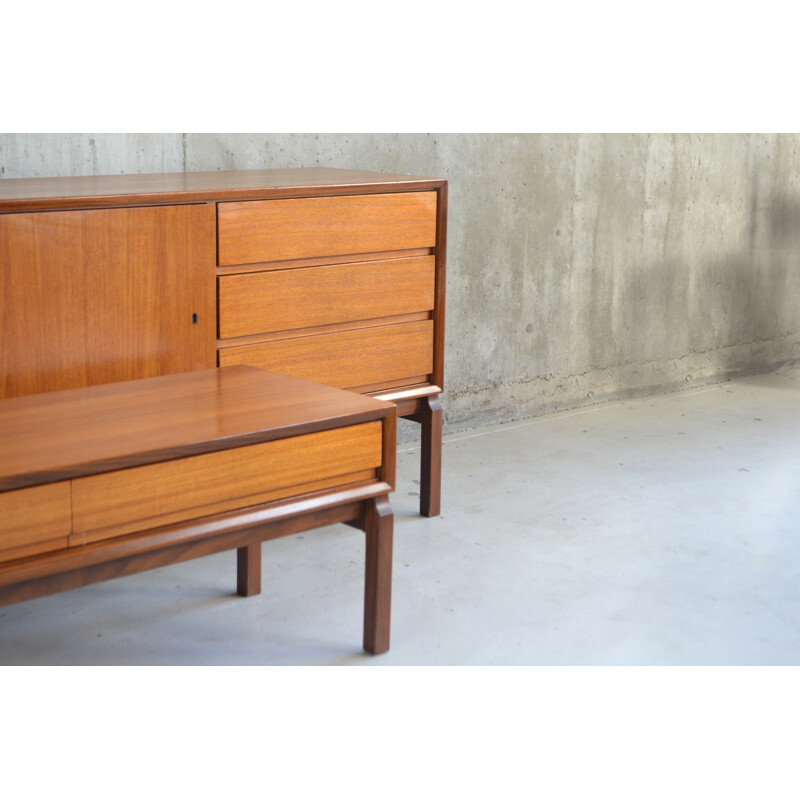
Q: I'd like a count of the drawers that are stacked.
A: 3